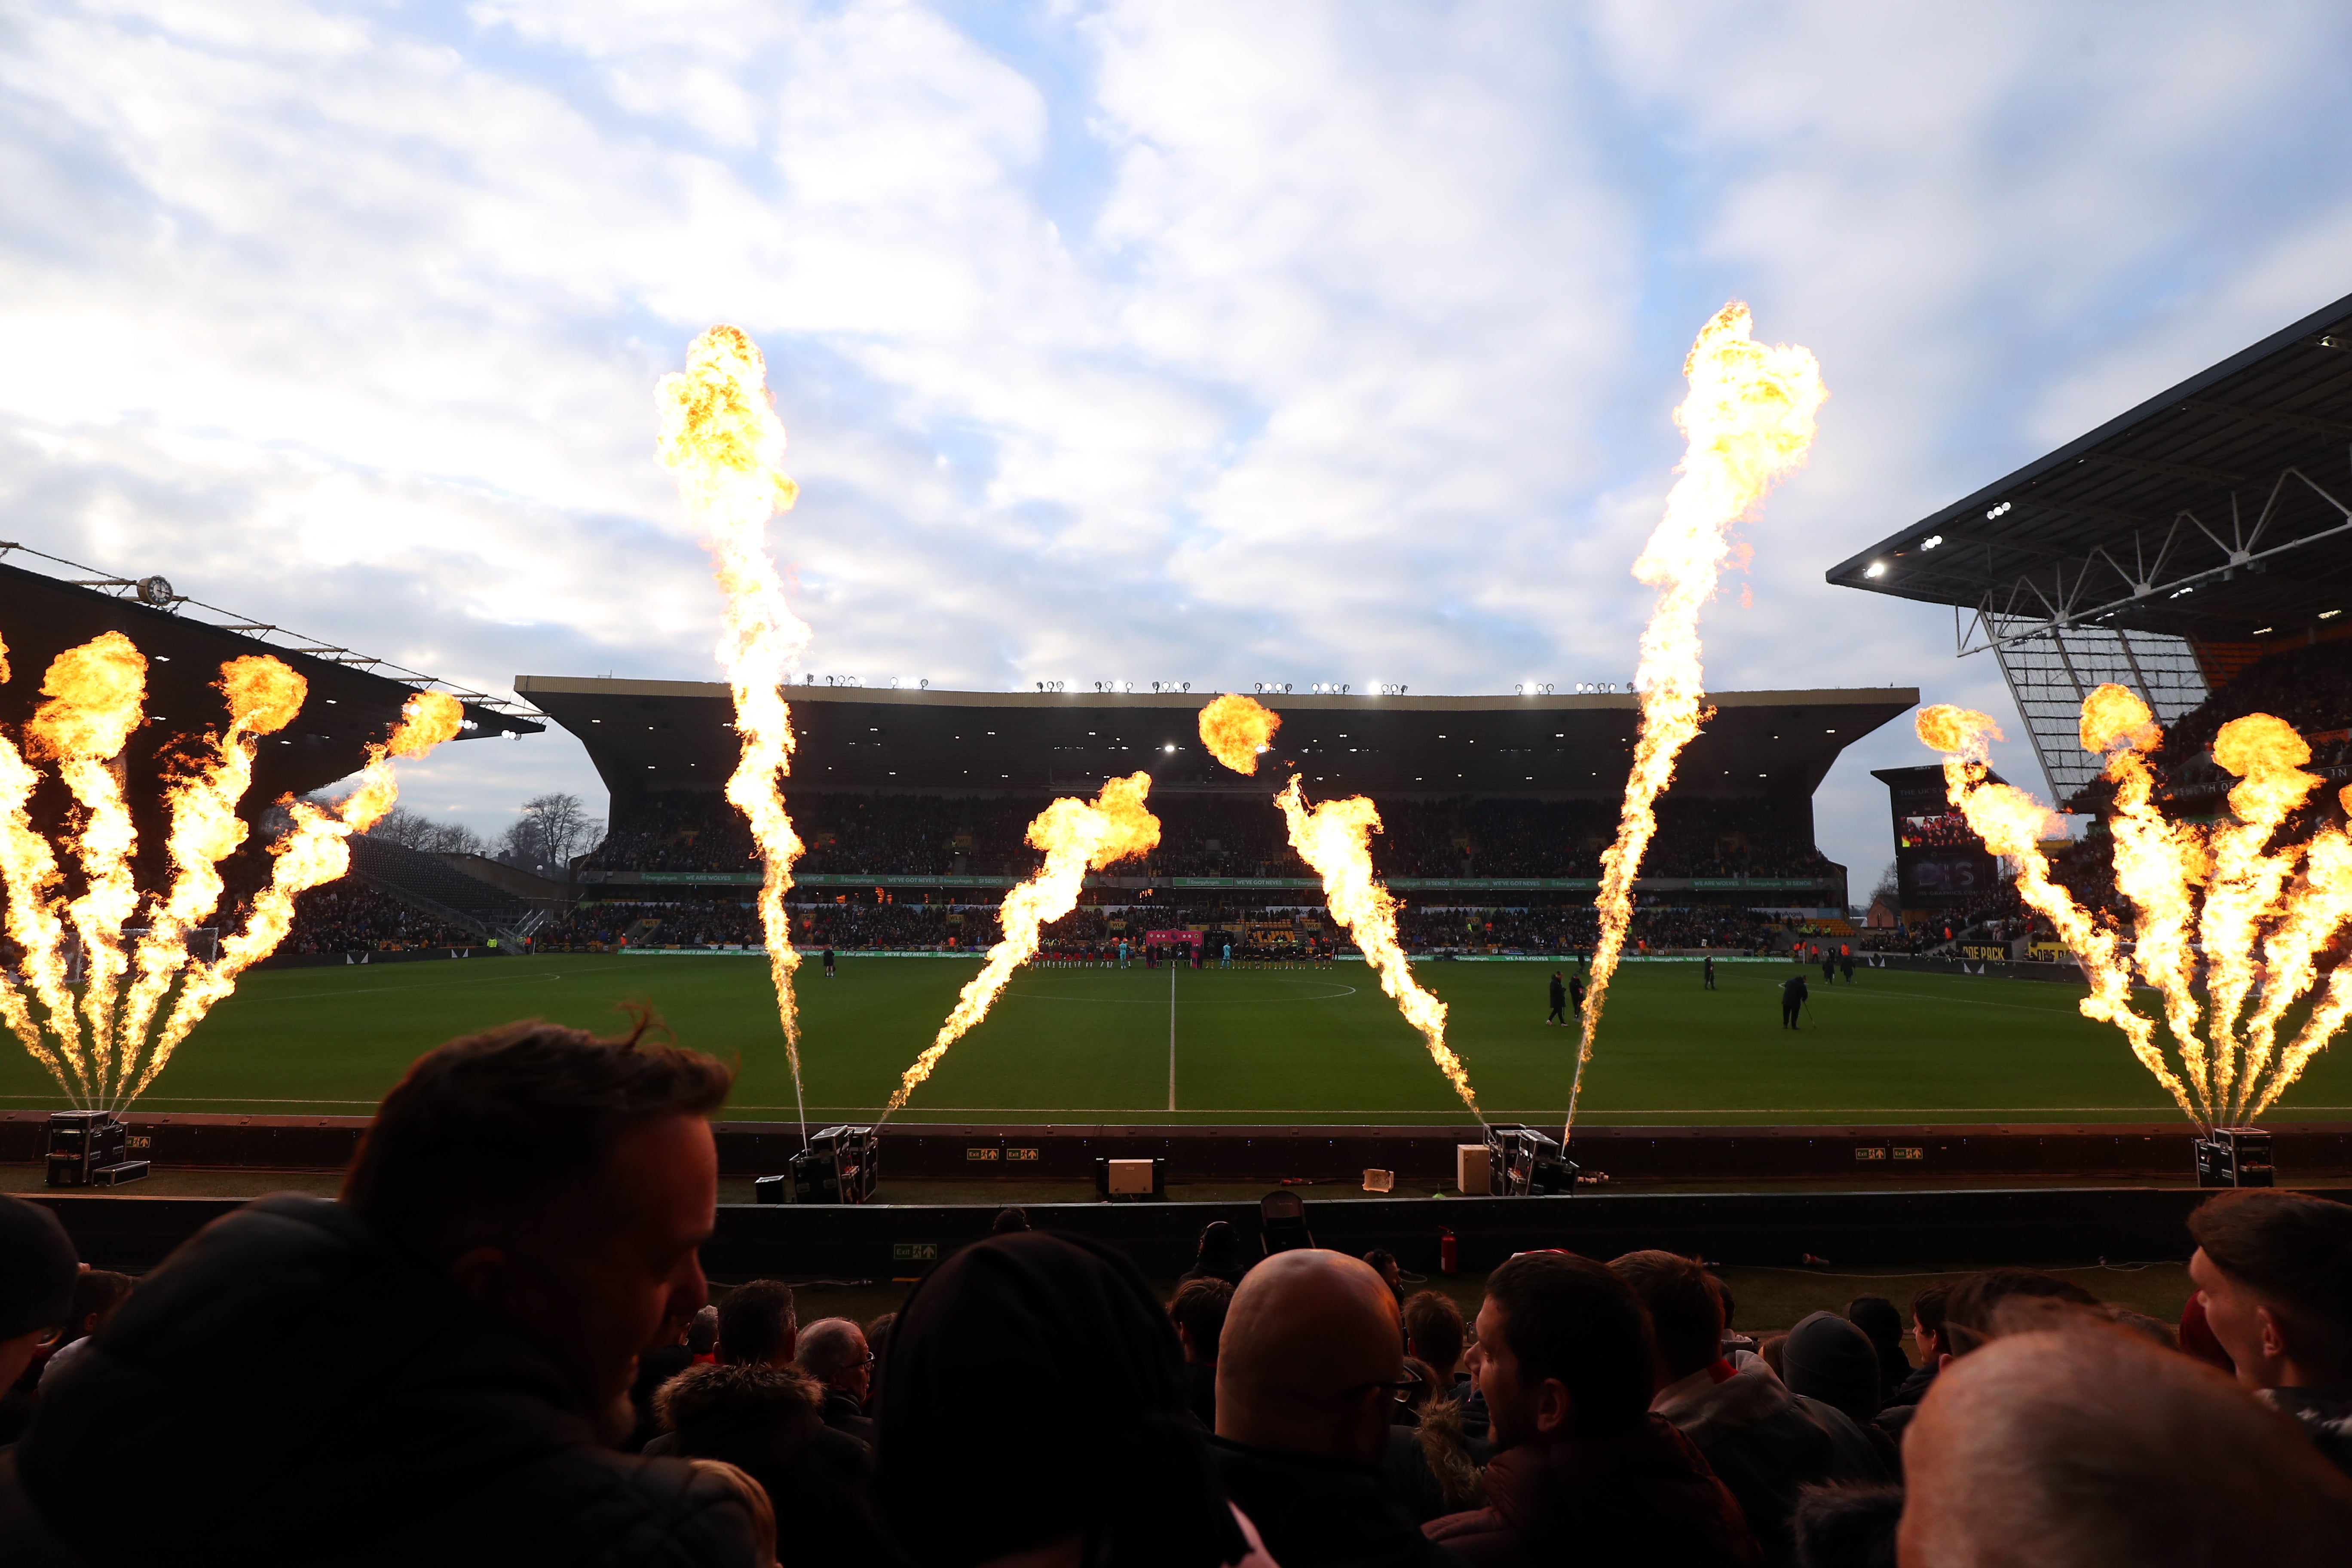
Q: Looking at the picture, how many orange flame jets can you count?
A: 14